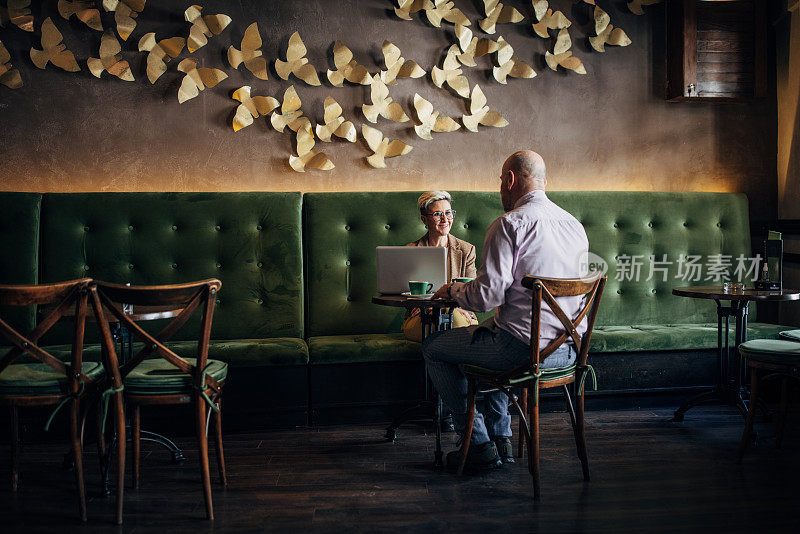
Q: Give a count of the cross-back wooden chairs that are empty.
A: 2